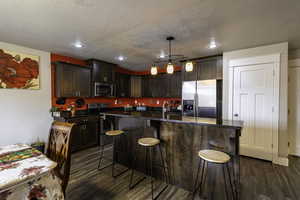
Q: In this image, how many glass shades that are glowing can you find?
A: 3